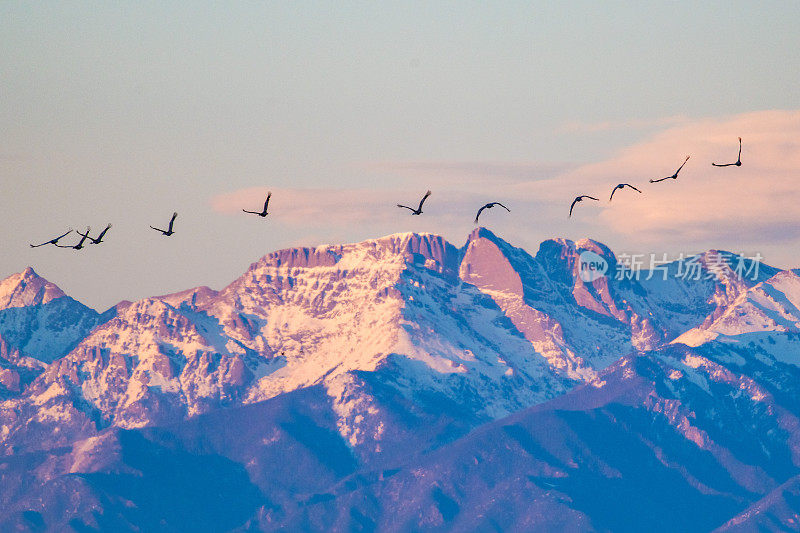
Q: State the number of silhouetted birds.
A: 11